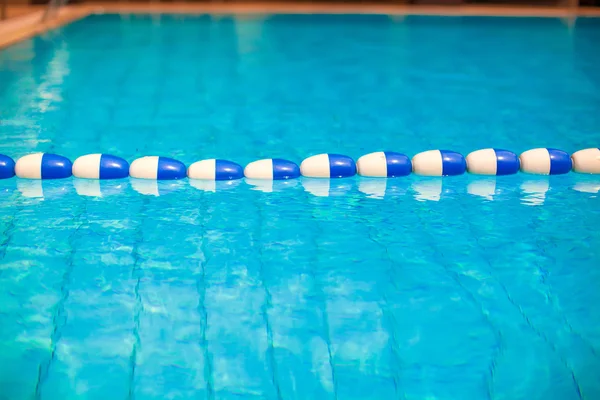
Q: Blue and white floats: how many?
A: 12